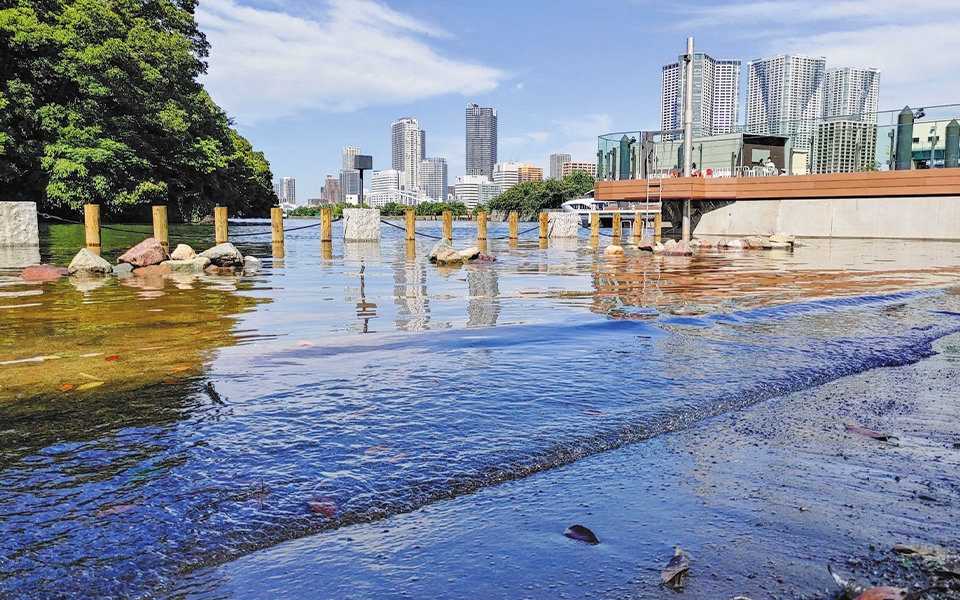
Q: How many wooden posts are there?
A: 14